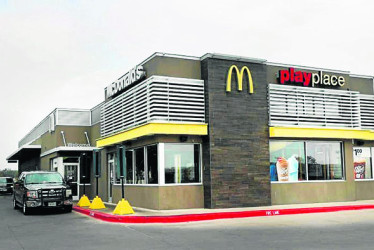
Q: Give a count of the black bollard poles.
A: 3